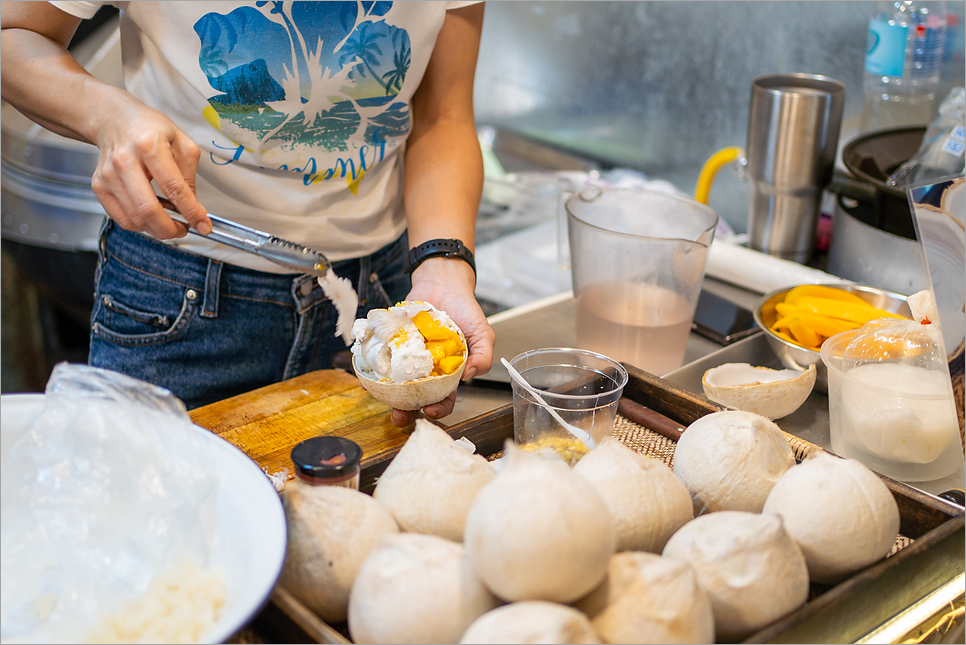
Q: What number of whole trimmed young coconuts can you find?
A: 10